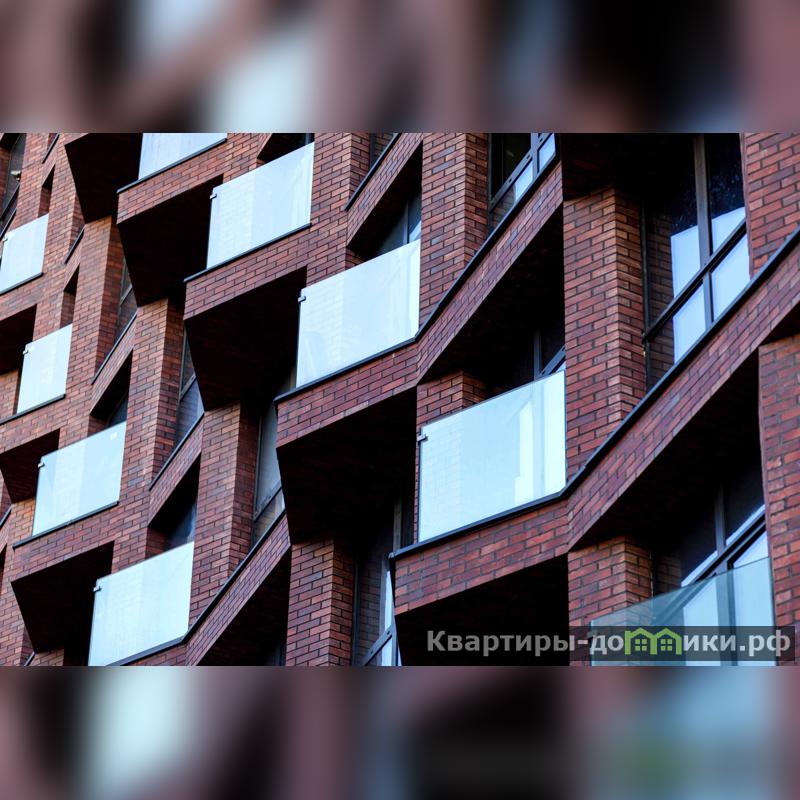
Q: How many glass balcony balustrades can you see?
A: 9